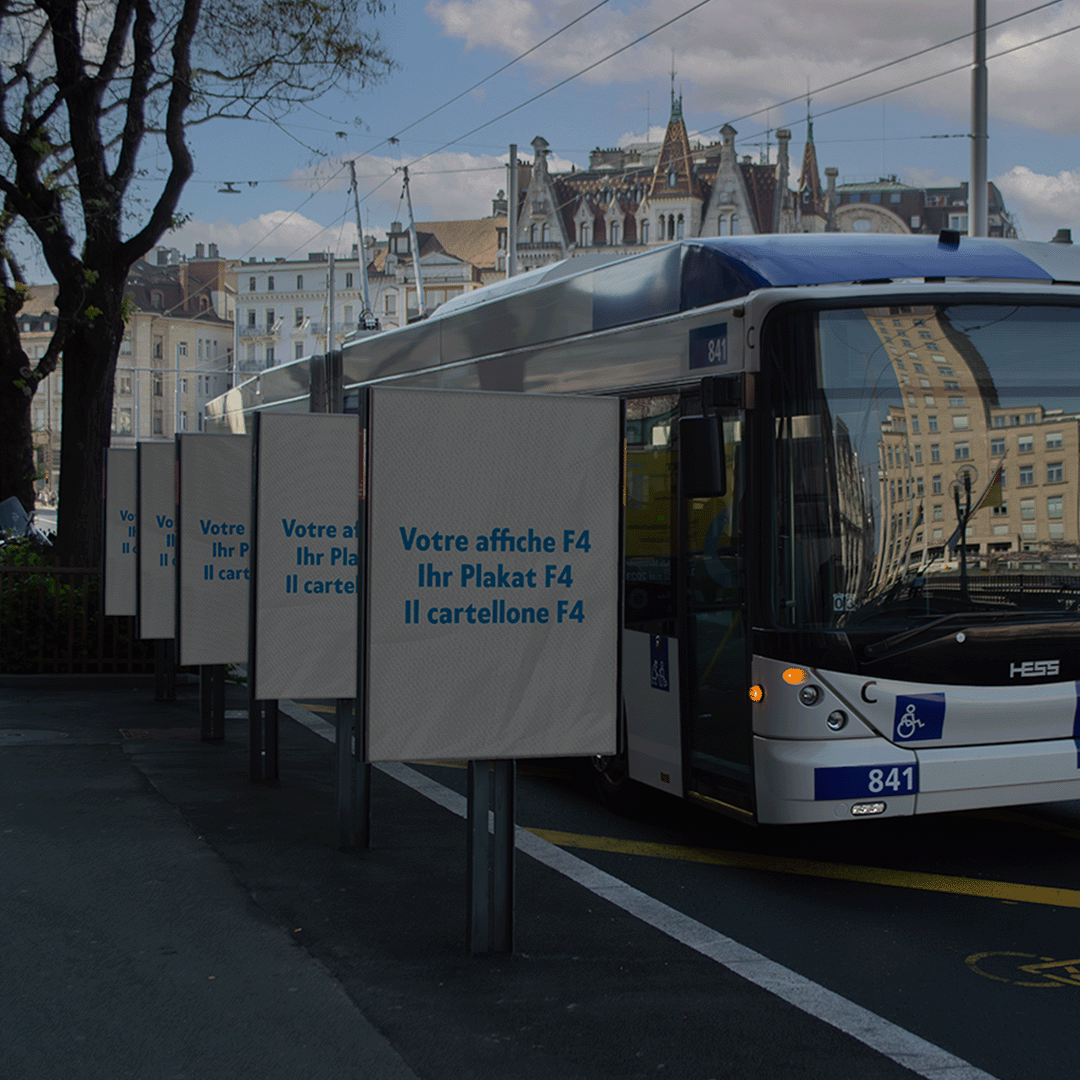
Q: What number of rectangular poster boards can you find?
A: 5